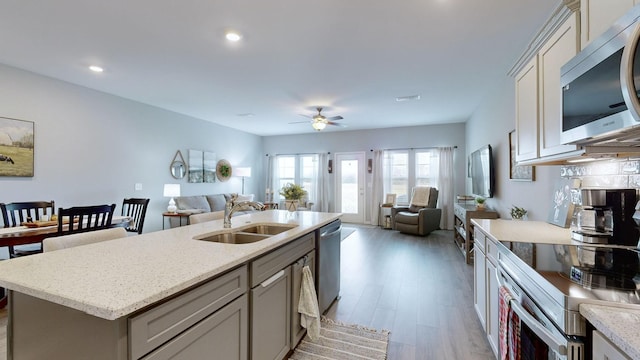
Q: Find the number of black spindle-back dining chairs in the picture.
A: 3